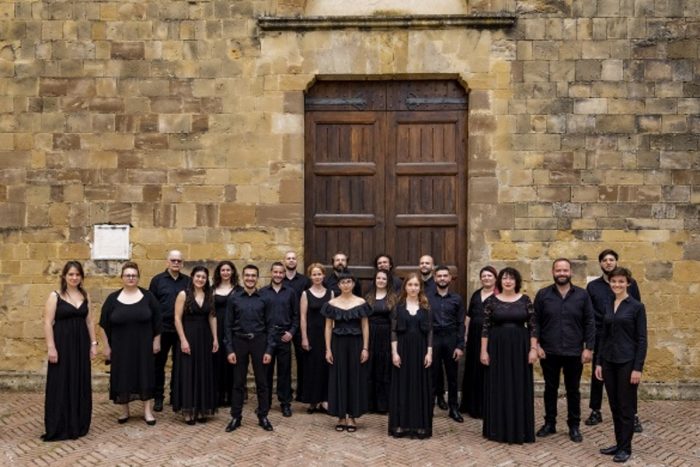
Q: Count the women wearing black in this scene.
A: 11